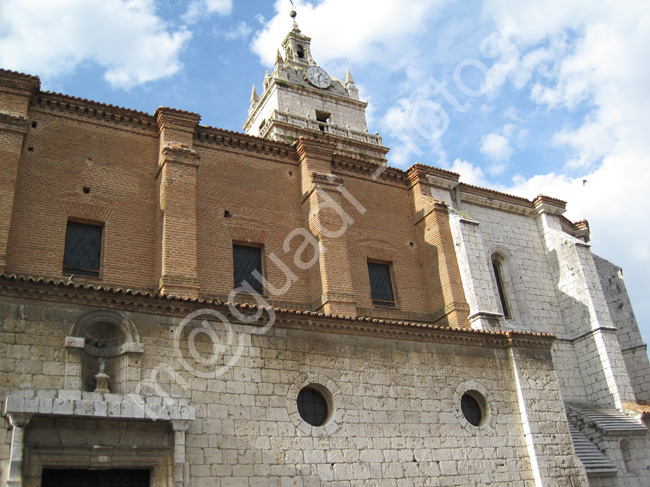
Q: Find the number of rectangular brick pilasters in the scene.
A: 4